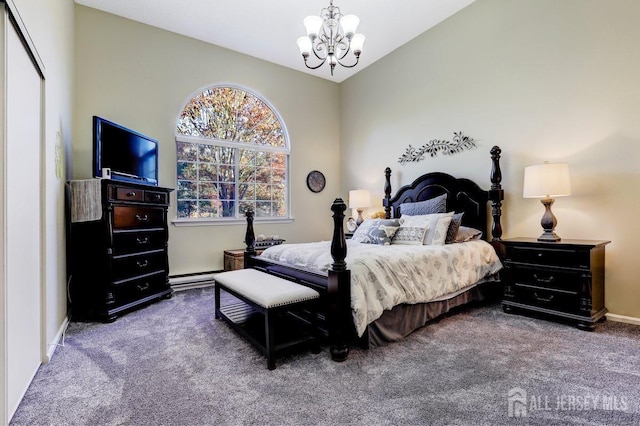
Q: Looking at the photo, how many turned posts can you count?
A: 4